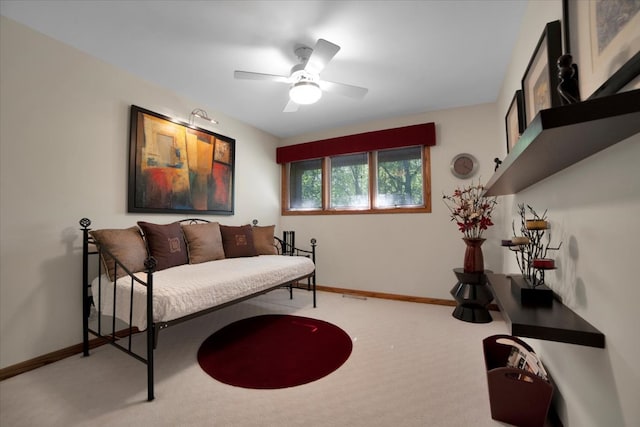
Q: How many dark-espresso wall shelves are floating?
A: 2